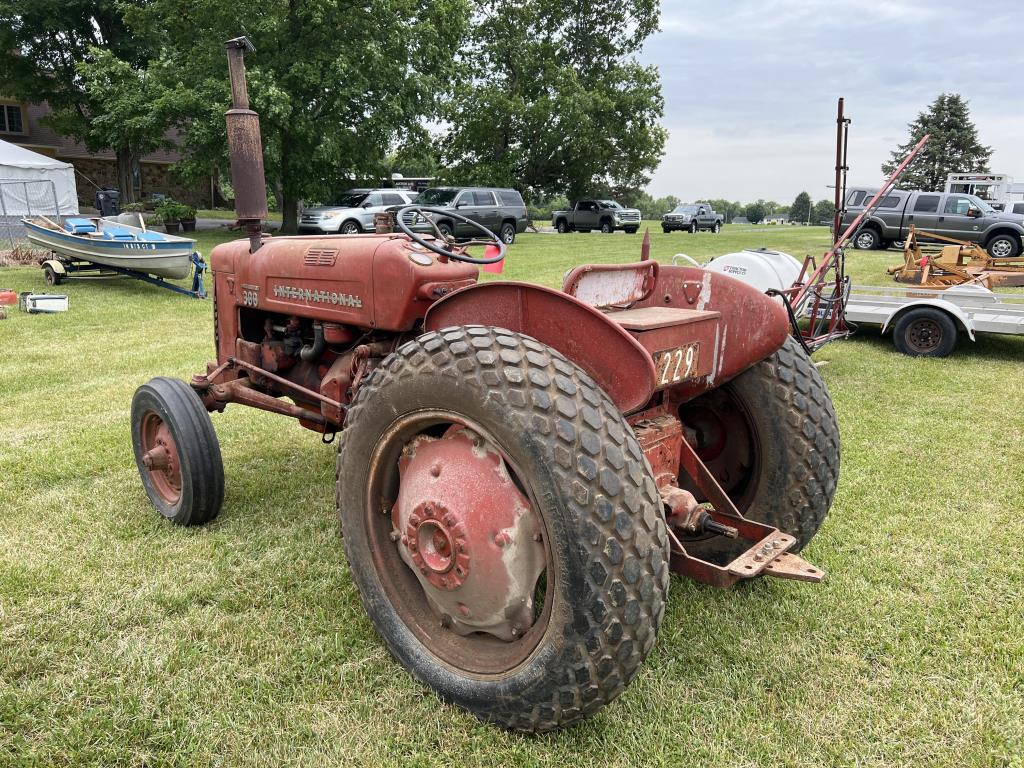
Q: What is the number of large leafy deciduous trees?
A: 3